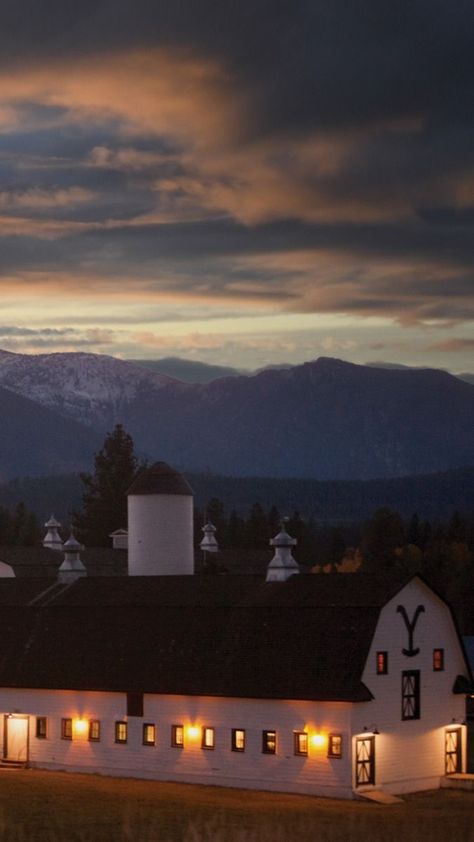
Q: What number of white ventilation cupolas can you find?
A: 4